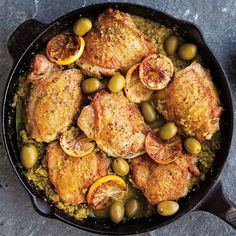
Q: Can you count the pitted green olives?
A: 13